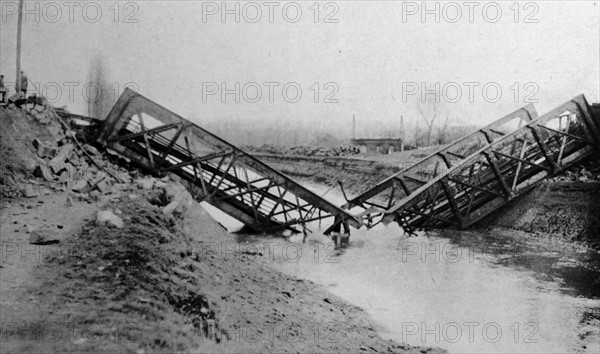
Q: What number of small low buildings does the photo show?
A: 1